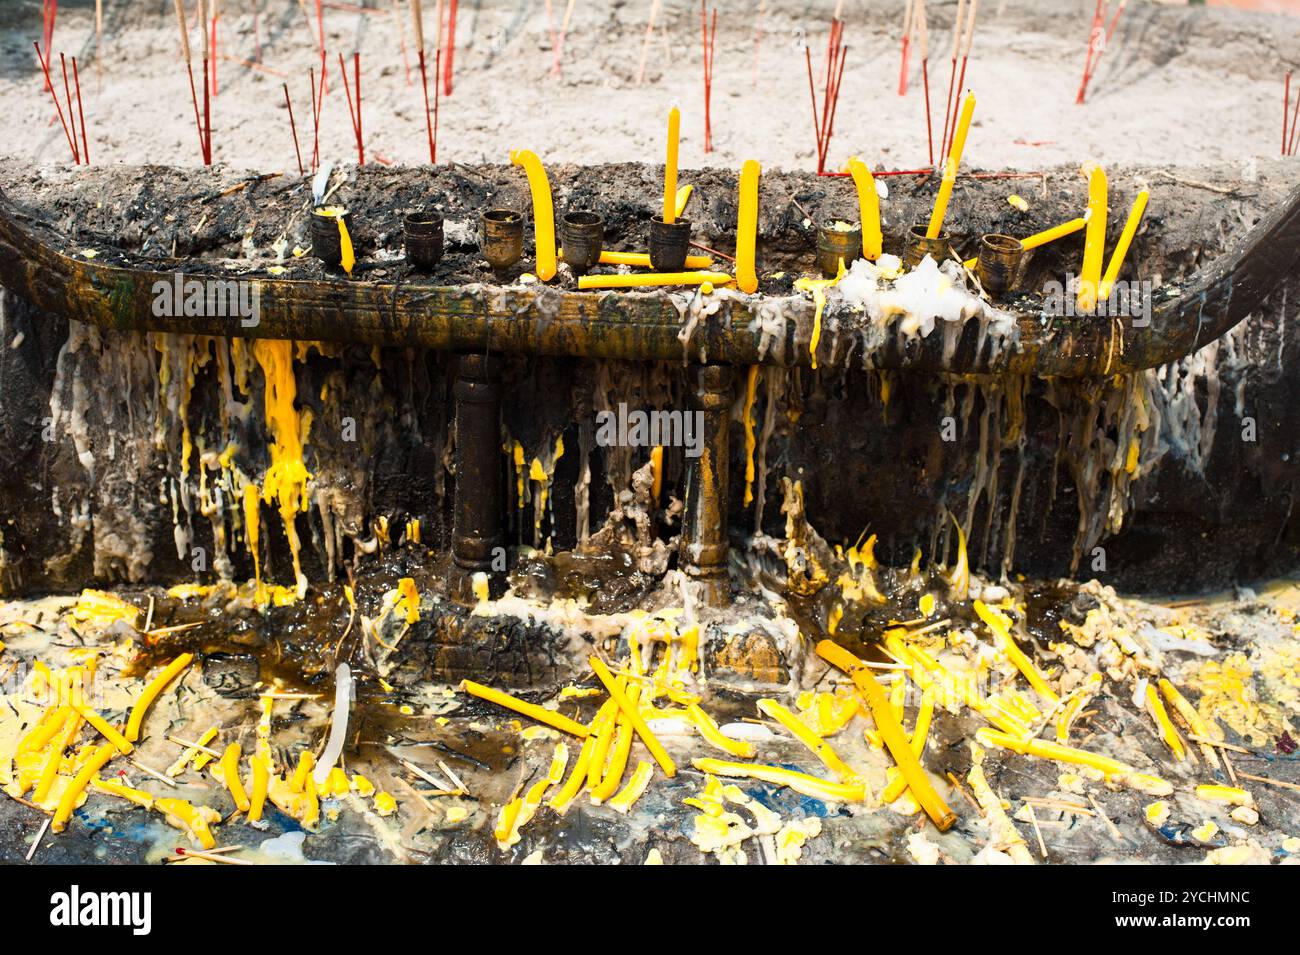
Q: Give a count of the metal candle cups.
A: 8